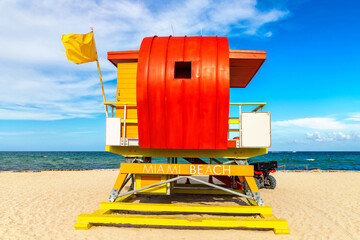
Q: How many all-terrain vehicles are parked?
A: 1